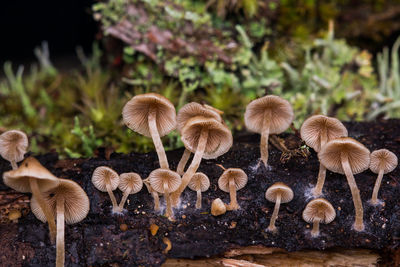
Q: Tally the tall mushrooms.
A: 8